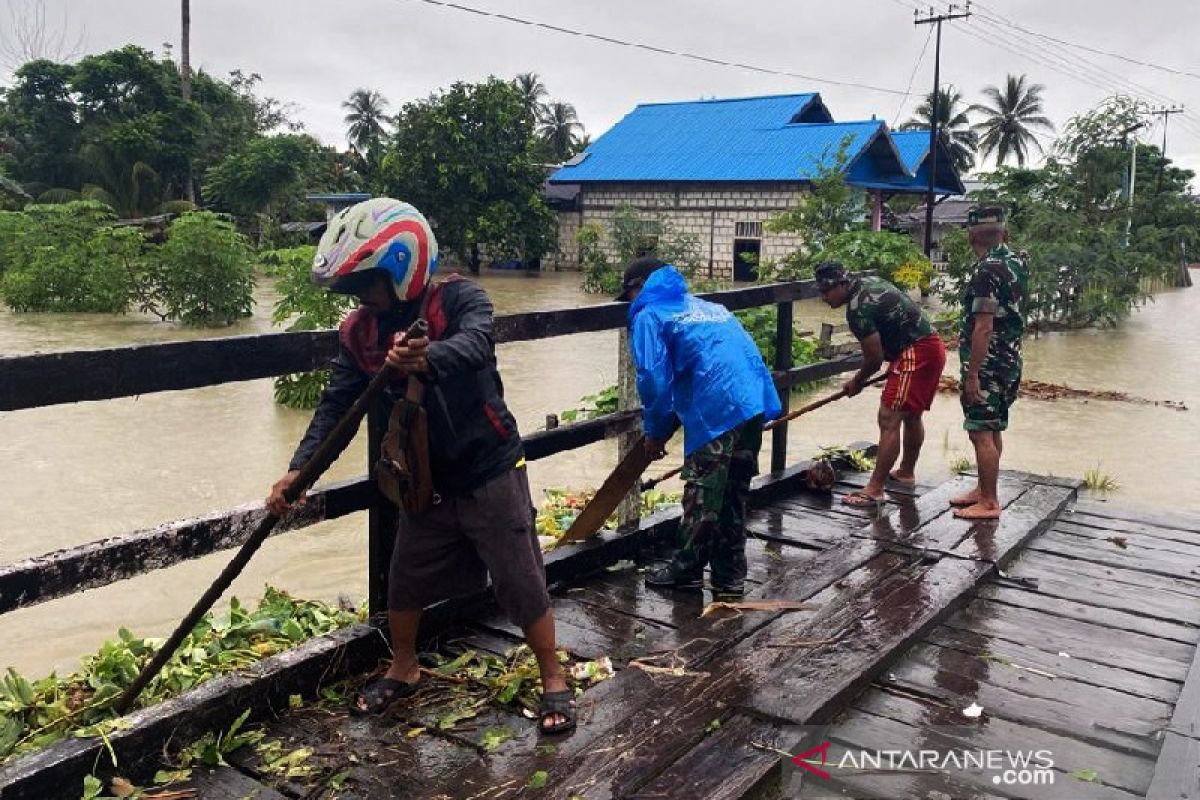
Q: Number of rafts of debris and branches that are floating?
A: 1